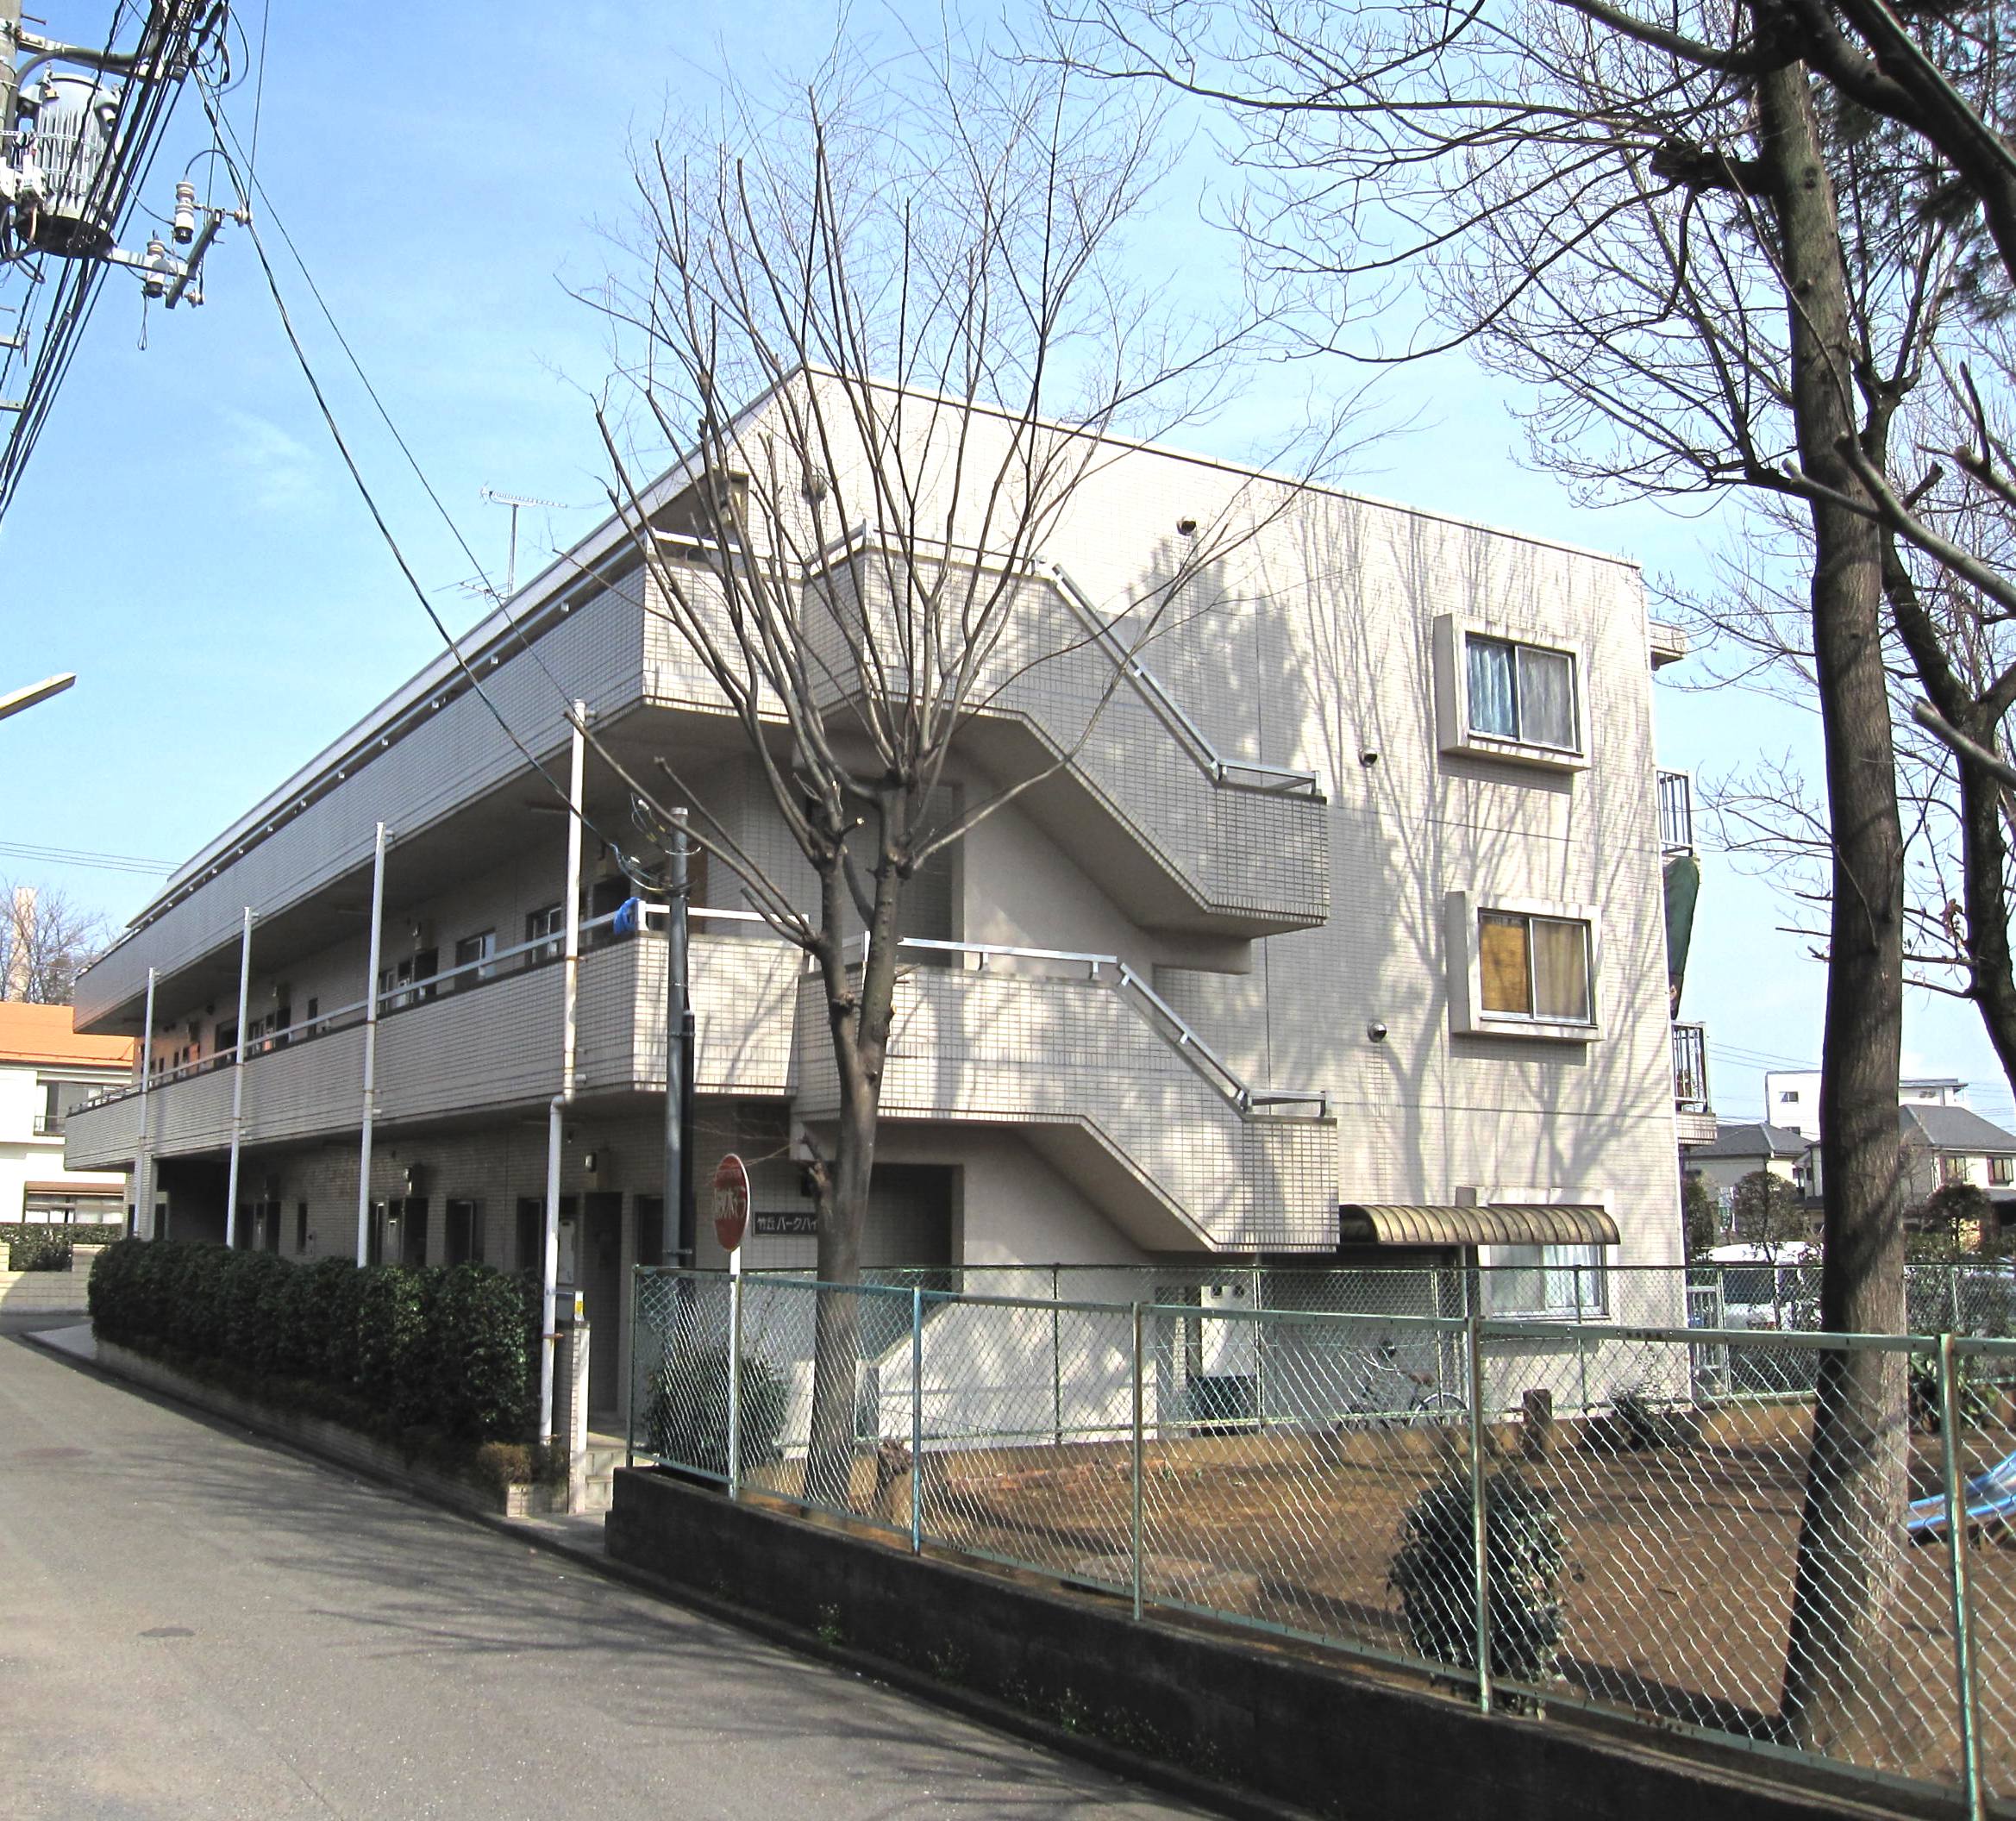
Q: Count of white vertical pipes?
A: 4